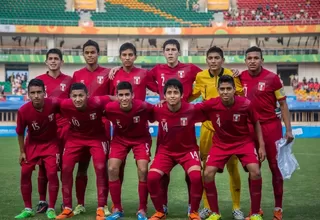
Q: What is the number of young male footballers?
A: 11